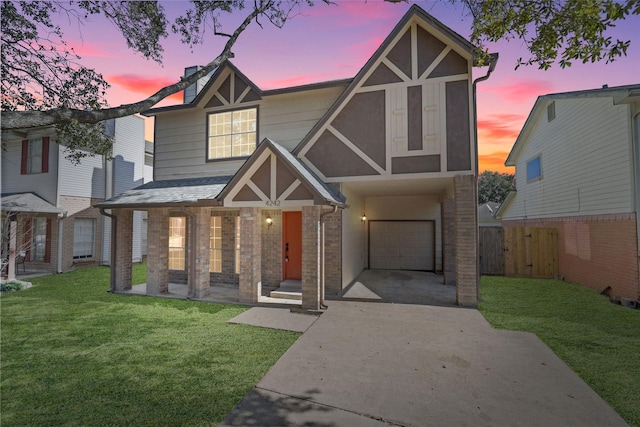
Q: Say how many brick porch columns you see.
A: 5